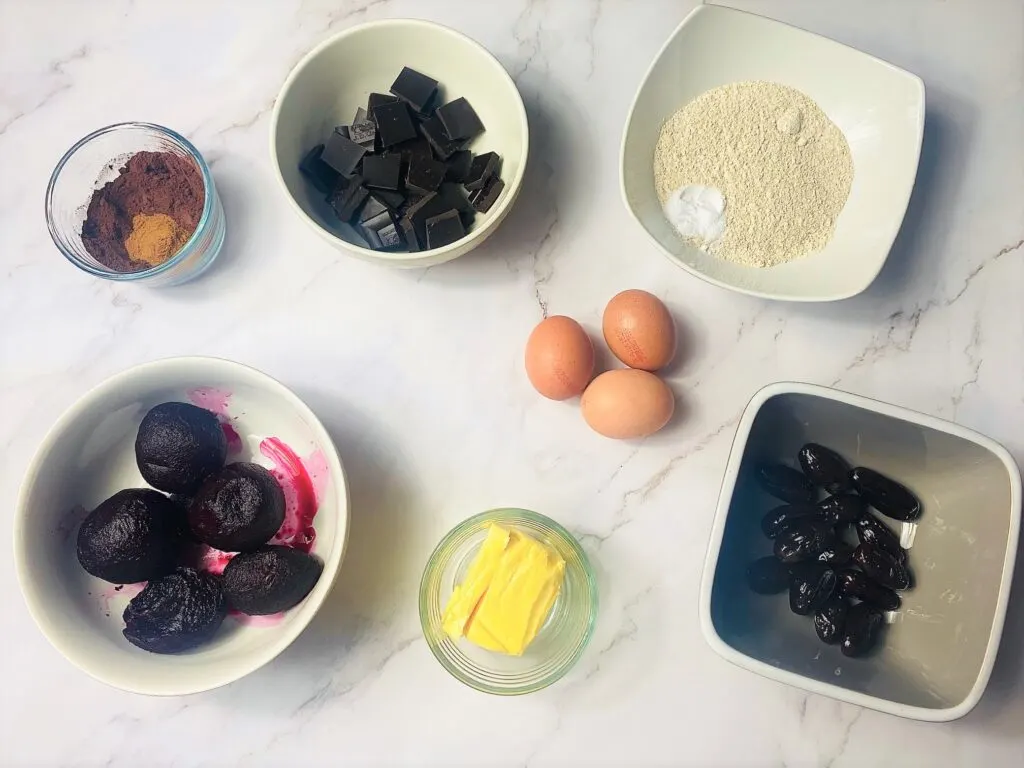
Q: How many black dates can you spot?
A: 14